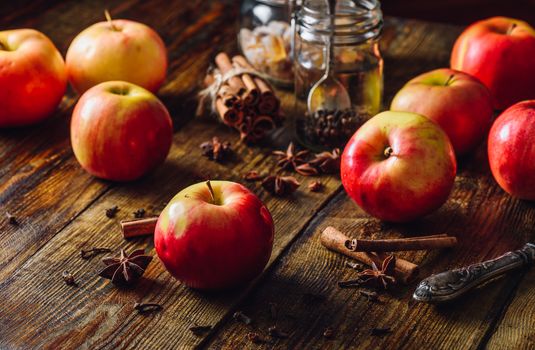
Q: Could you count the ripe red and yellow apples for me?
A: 8